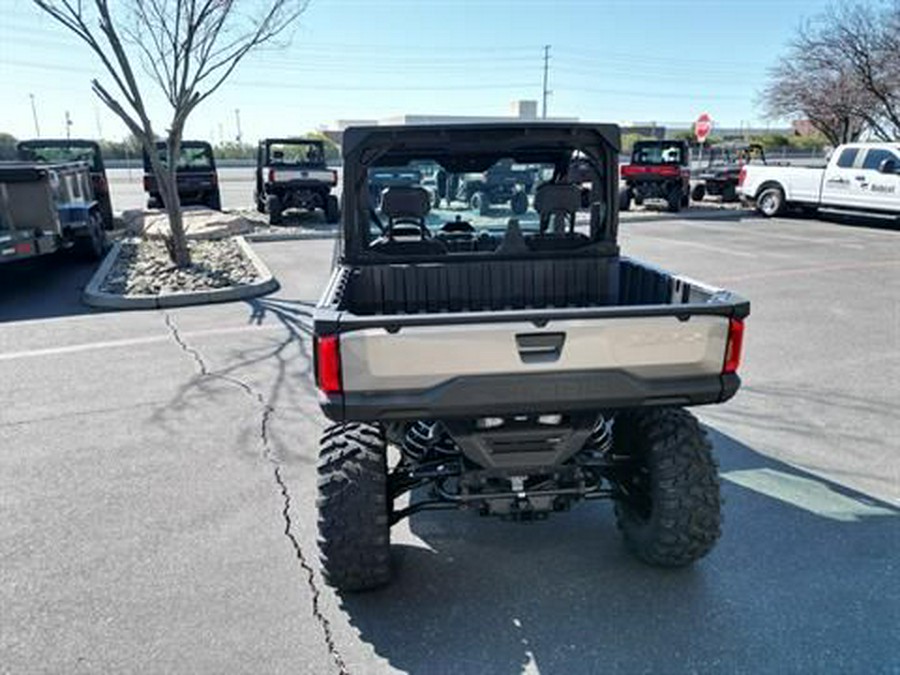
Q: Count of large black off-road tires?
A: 2